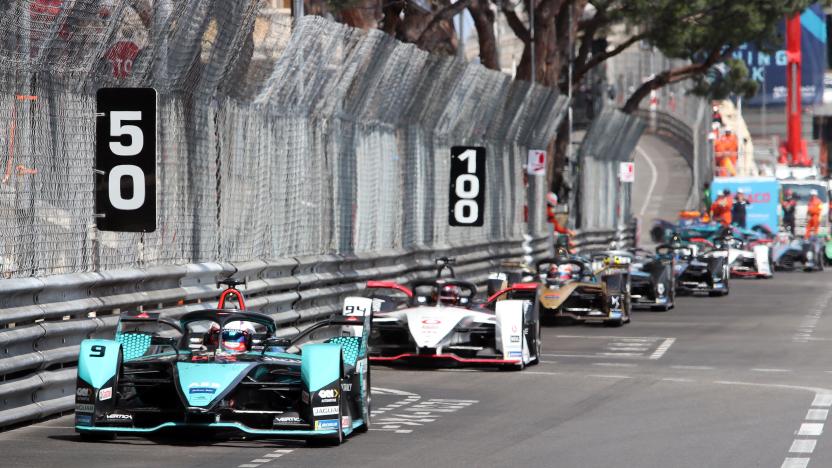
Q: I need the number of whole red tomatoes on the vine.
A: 0